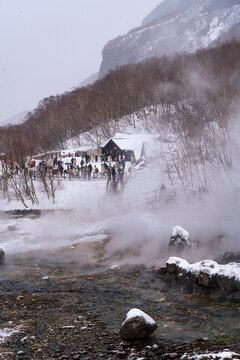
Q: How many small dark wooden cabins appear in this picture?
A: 1